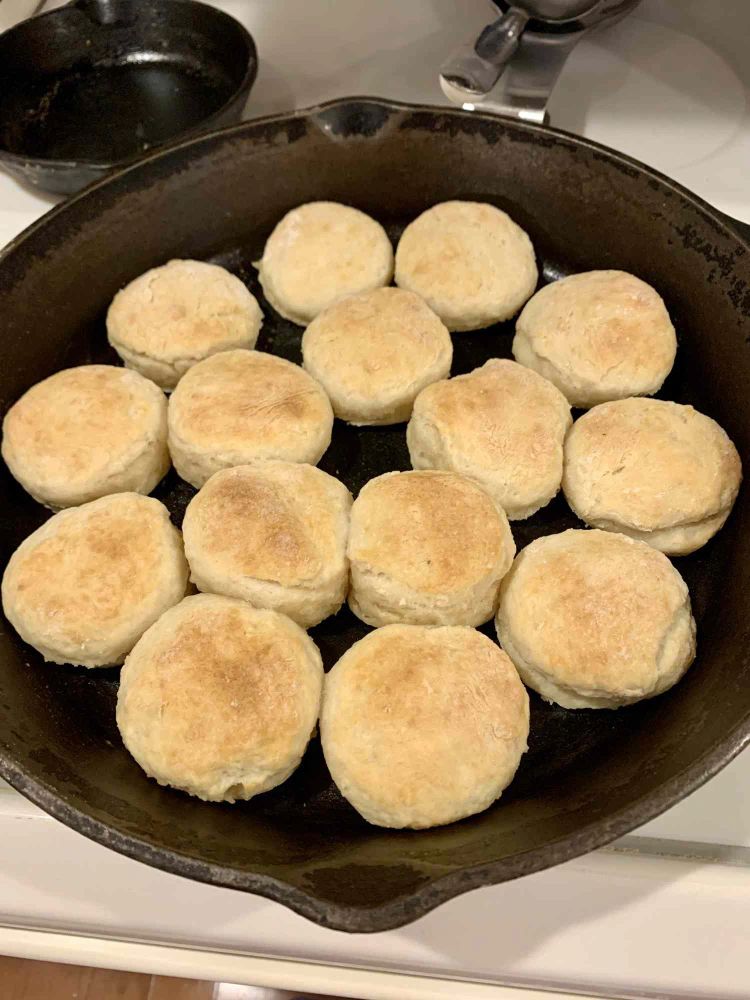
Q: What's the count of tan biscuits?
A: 15